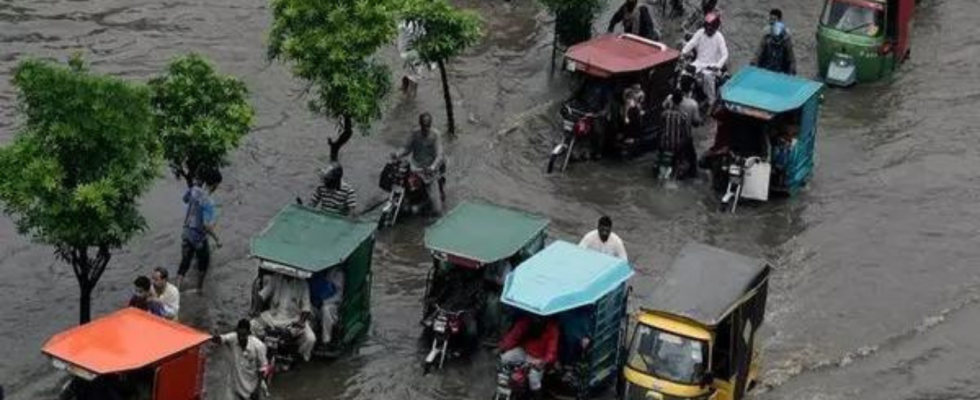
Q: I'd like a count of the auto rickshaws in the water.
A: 8